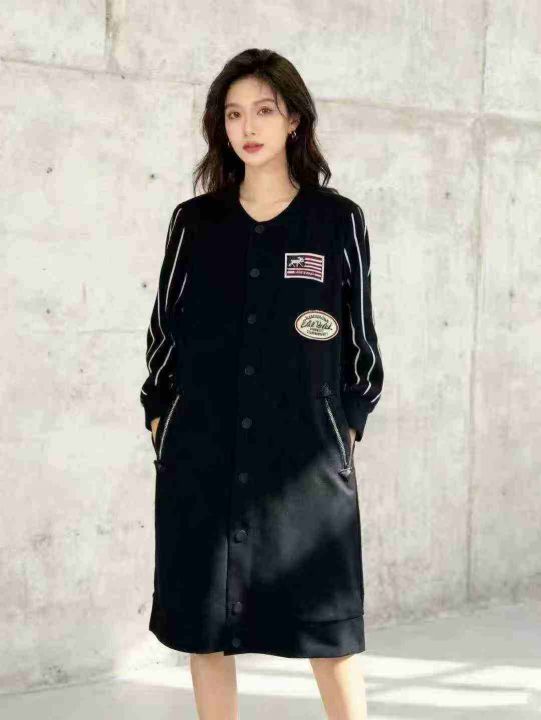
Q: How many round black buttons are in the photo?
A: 9